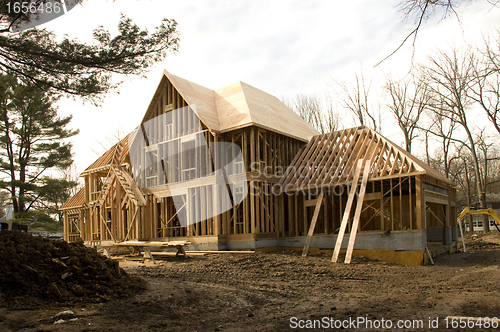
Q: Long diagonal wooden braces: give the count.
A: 3